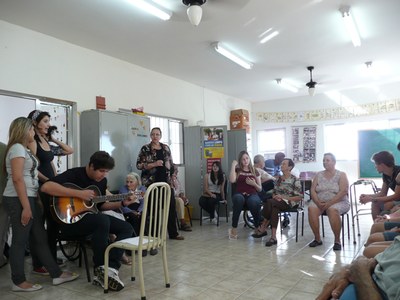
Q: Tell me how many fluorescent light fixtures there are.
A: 5